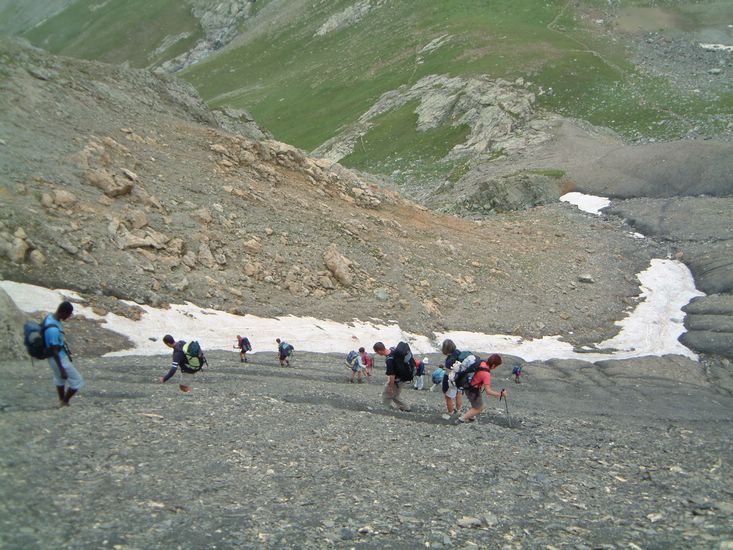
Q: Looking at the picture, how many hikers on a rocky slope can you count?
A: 12